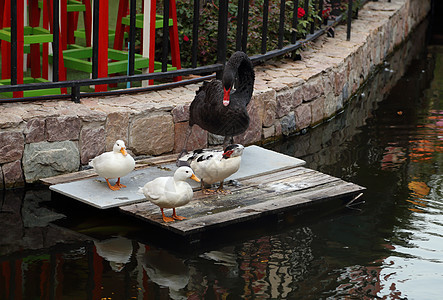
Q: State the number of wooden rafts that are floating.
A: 1